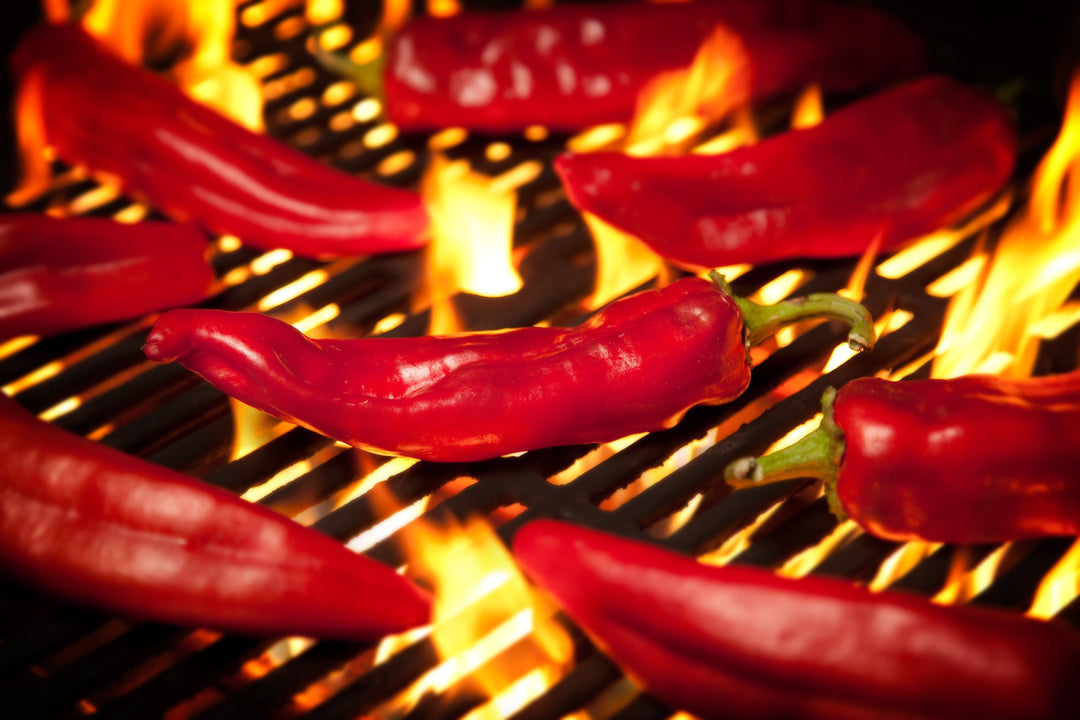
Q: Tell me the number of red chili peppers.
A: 8